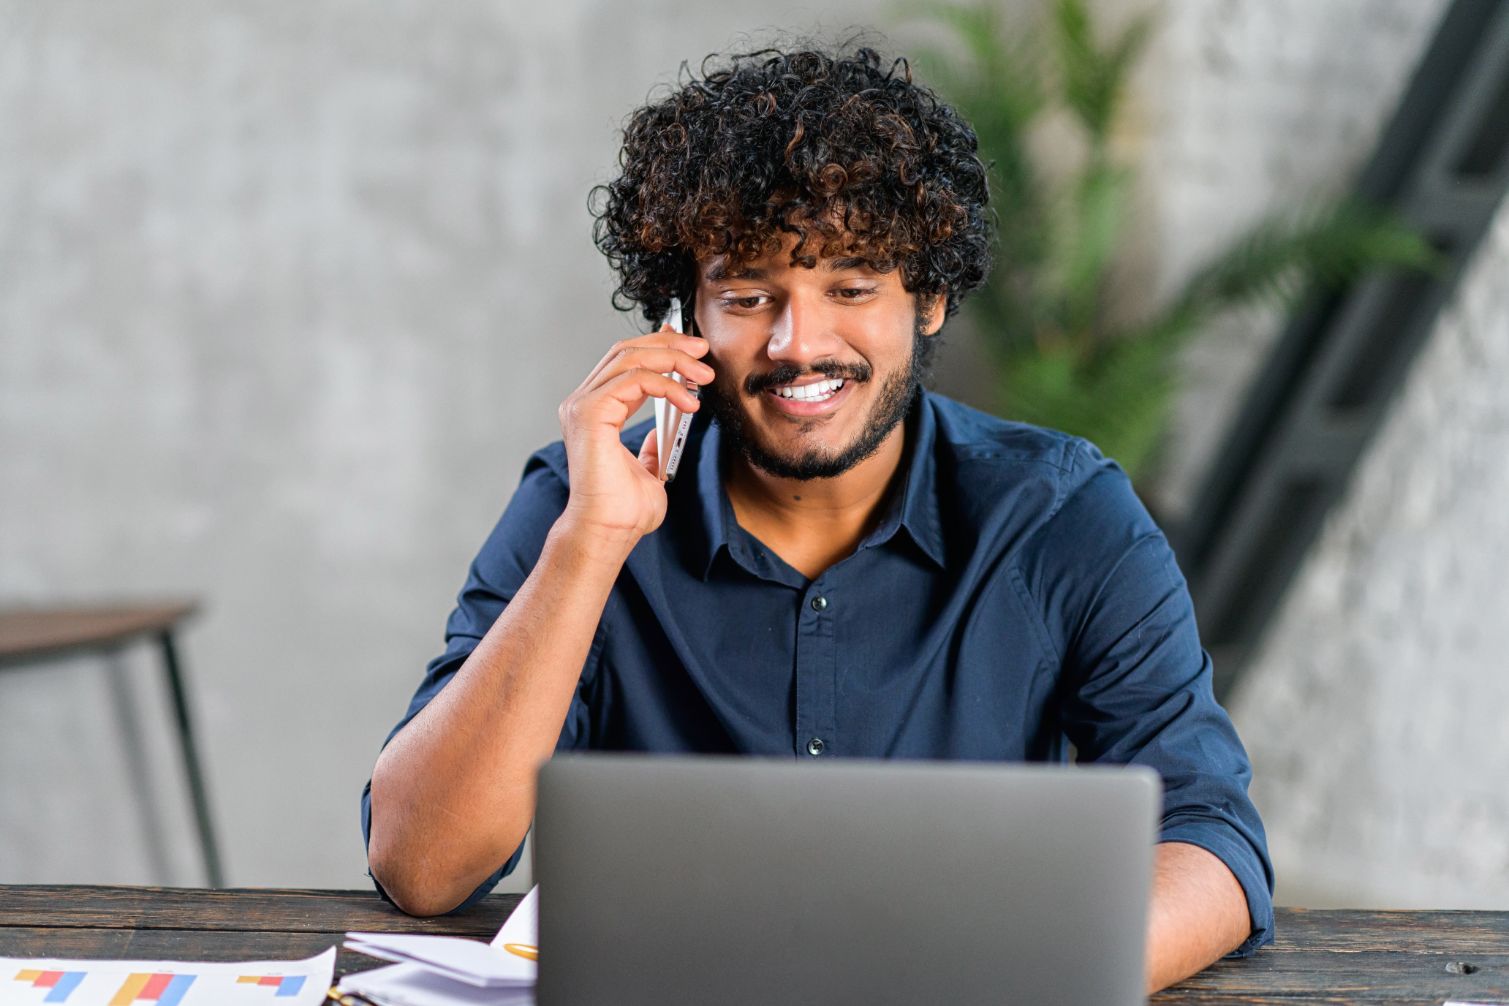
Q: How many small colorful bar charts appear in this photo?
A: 3